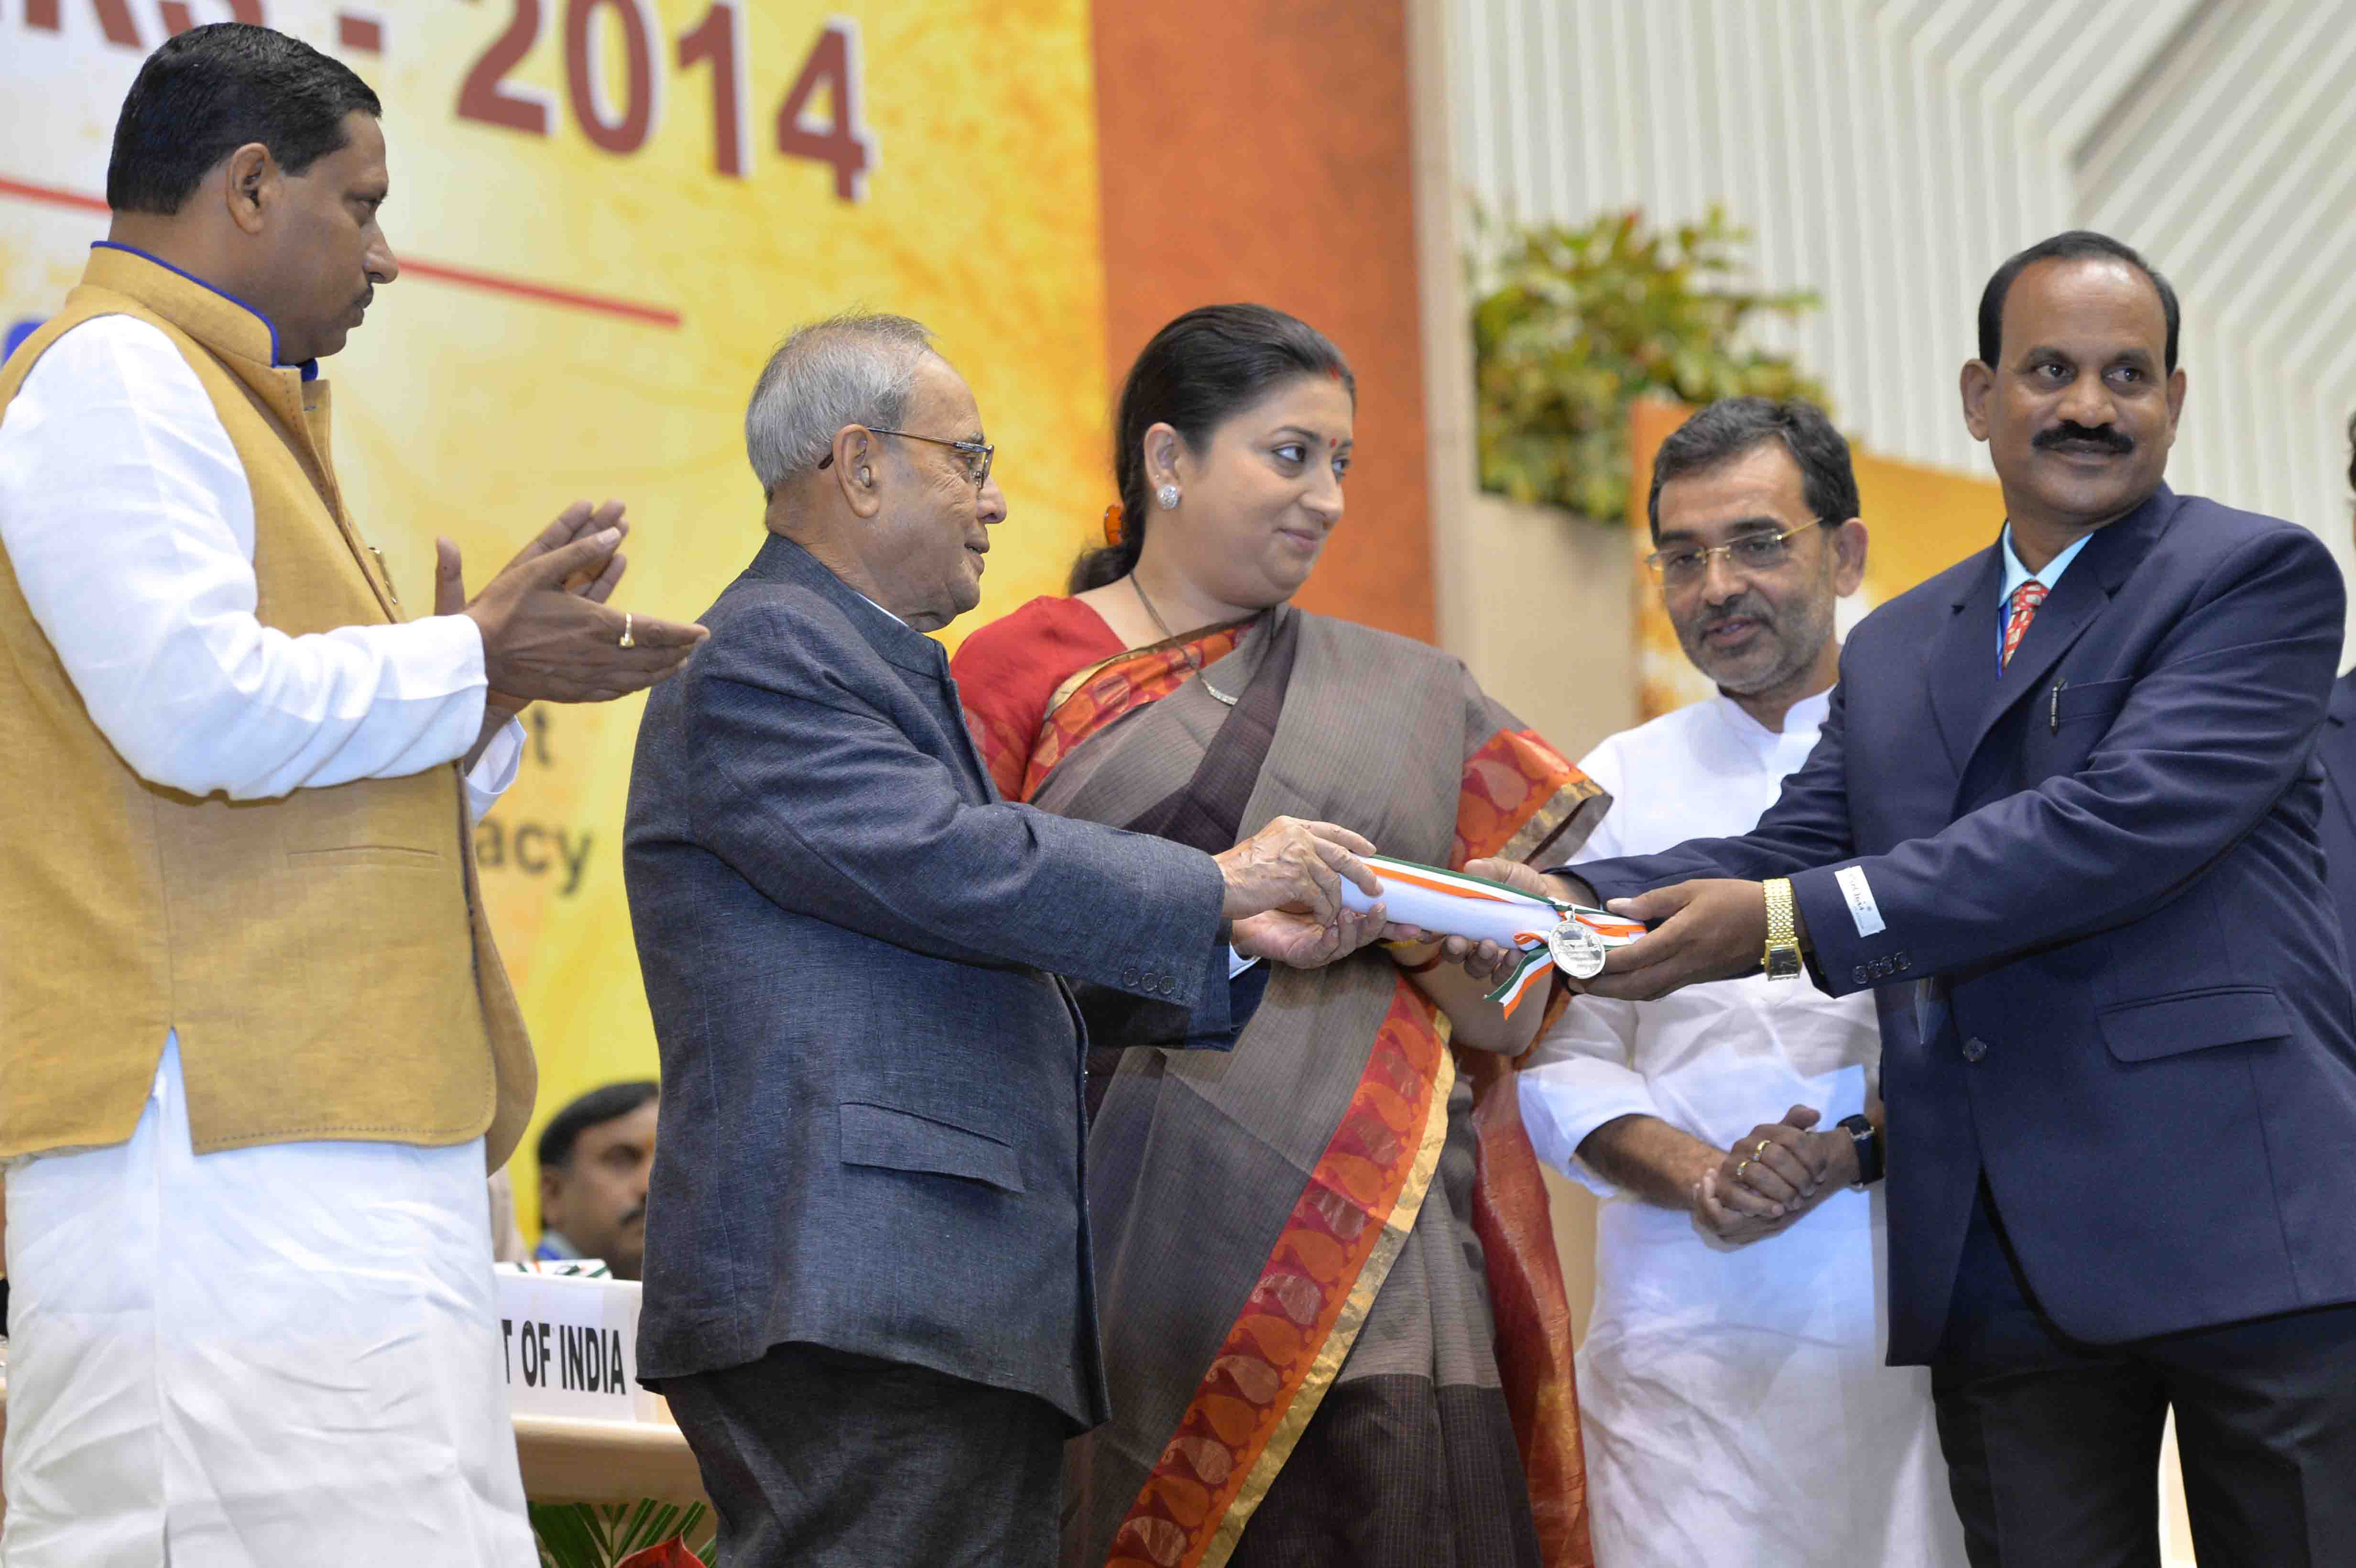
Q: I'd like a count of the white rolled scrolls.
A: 1